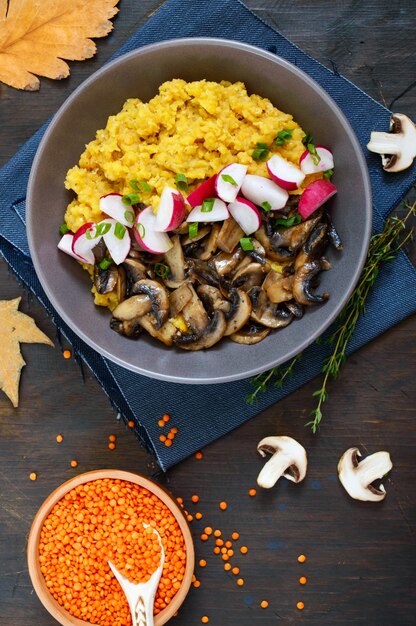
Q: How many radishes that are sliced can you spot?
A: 14